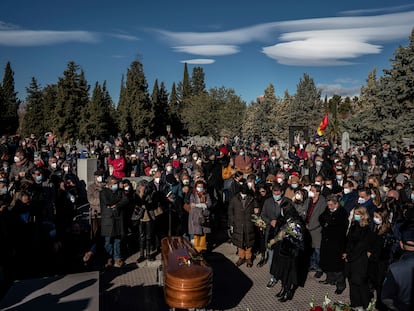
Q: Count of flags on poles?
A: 1